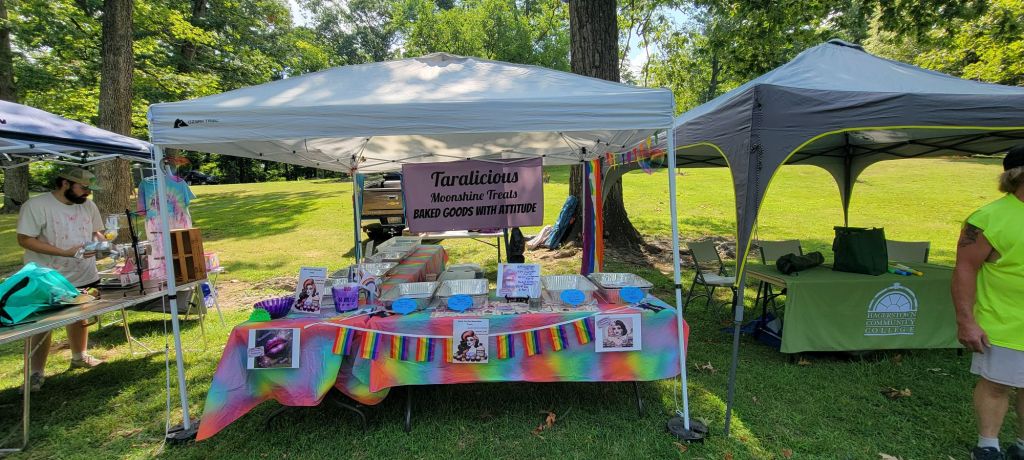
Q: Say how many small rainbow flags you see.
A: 9